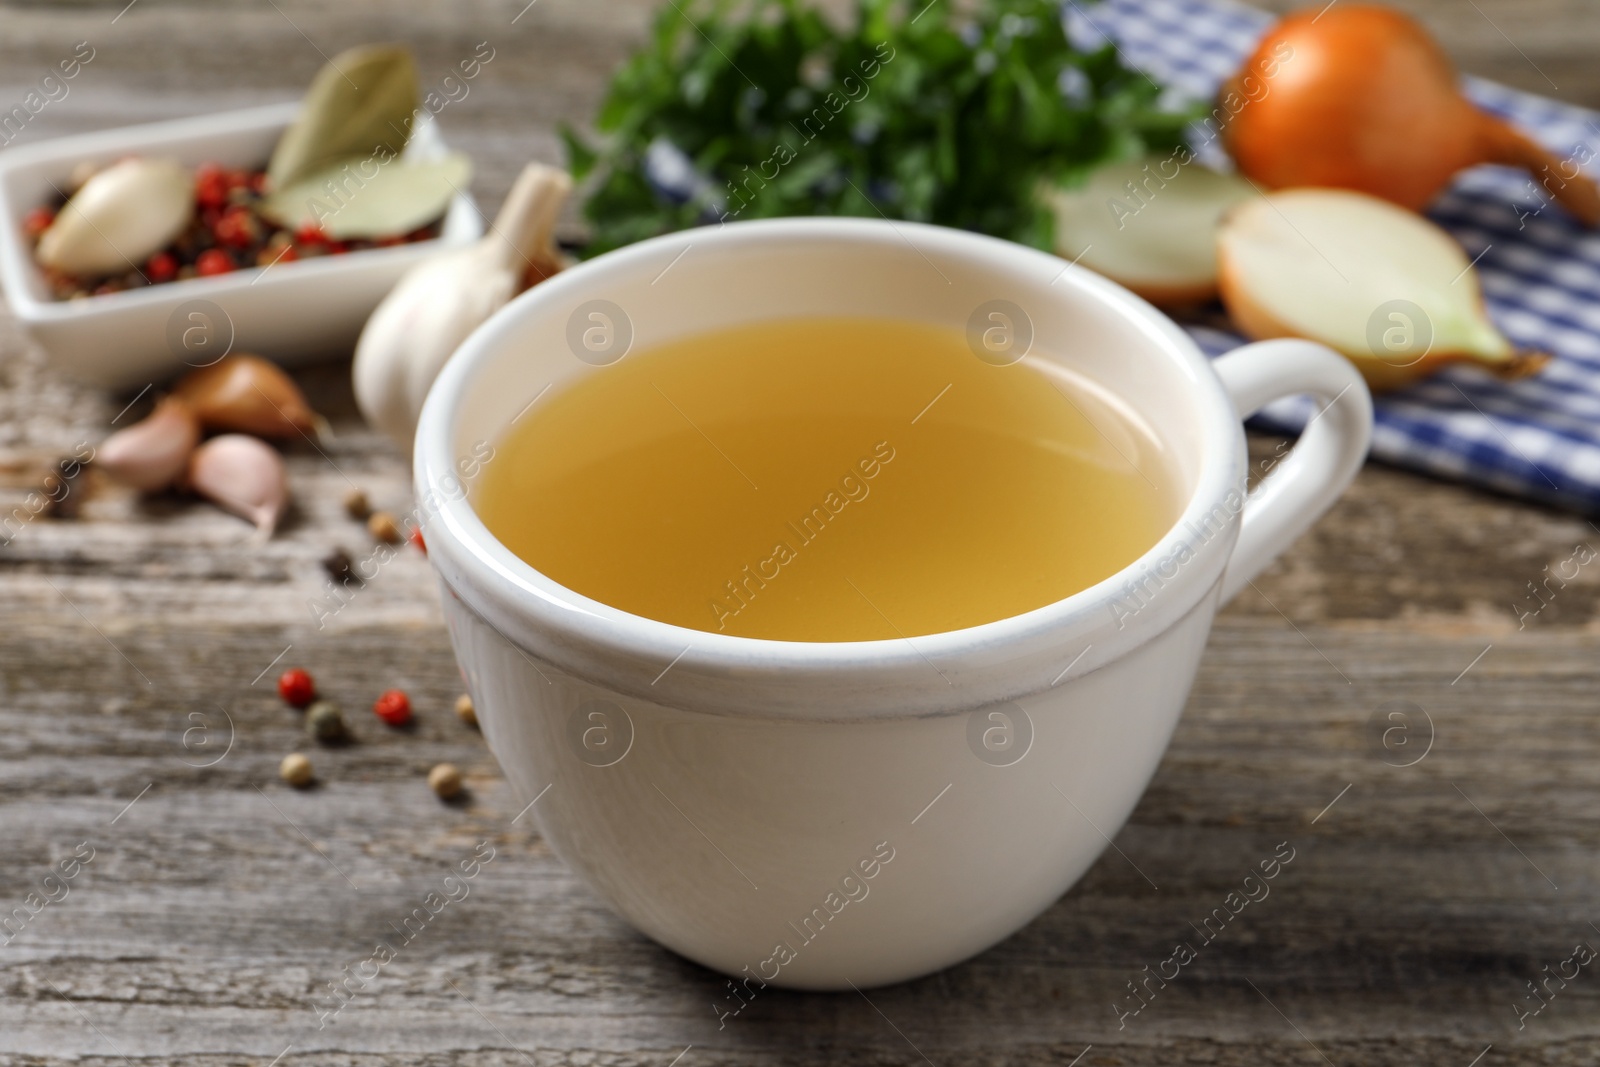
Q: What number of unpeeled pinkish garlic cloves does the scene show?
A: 2